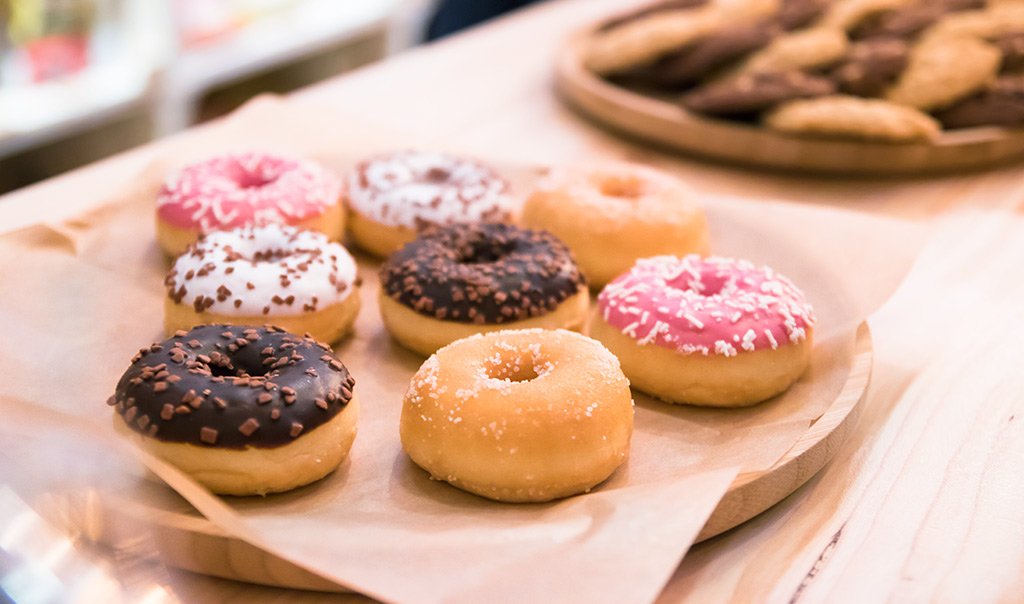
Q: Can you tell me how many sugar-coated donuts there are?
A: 2